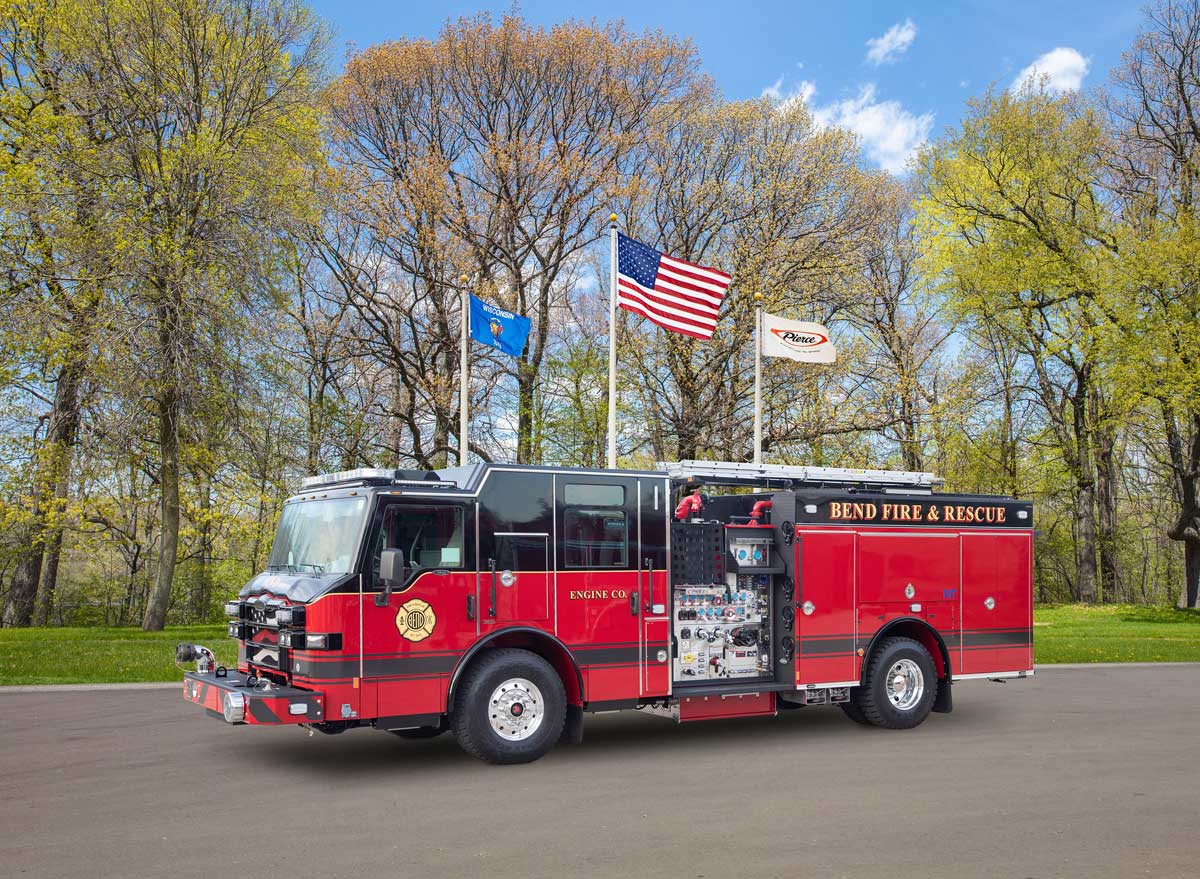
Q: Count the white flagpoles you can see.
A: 3